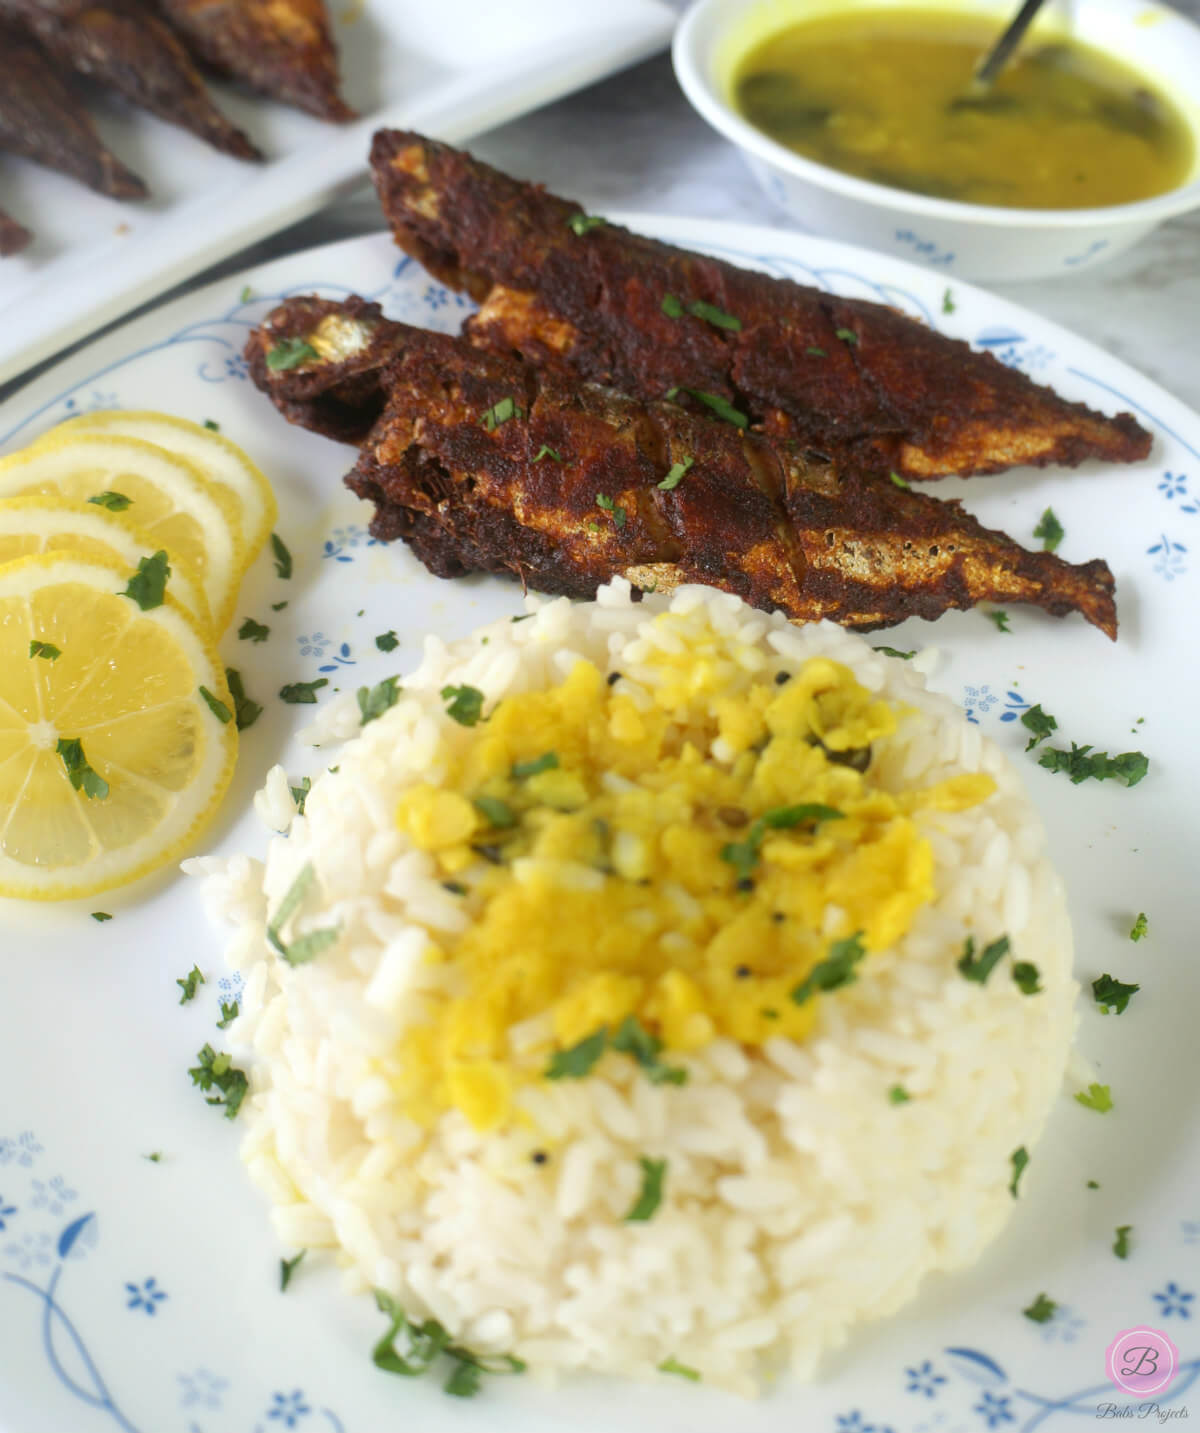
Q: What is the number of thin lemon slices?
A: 4